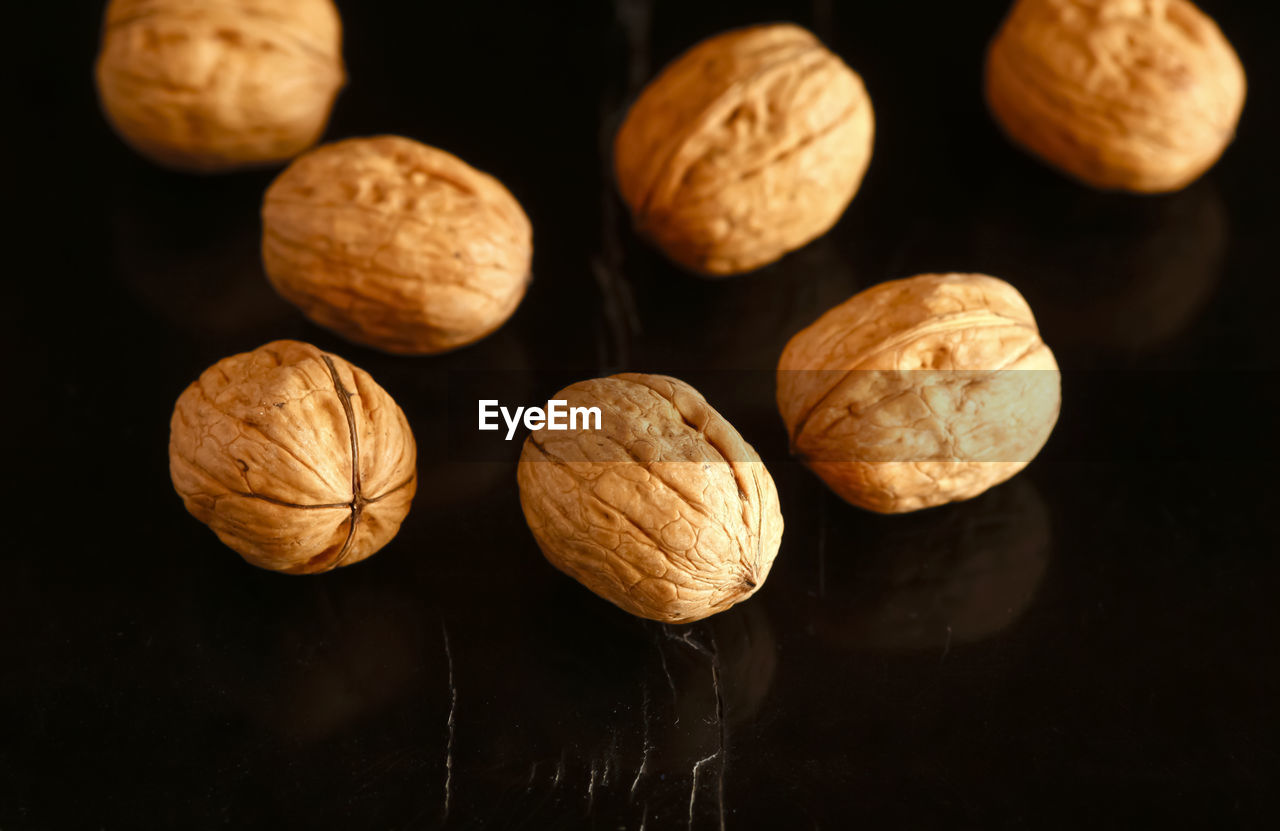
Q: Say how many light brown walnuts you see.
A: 7